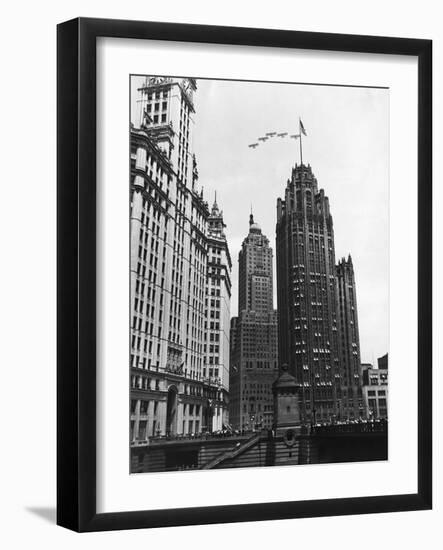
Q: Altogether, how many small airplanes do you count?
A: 5